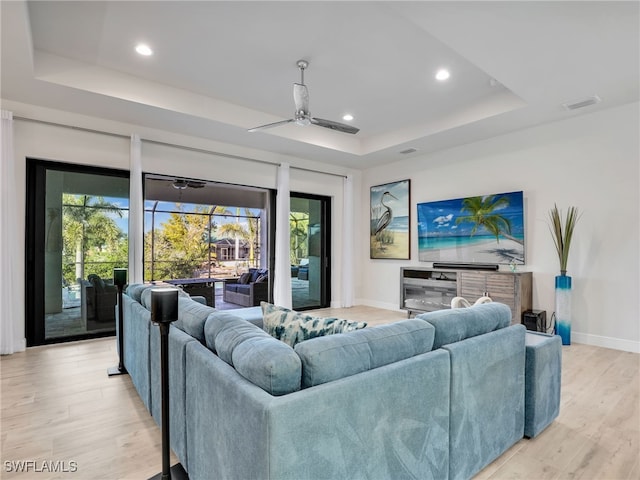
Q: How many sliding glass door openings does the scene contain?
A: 3